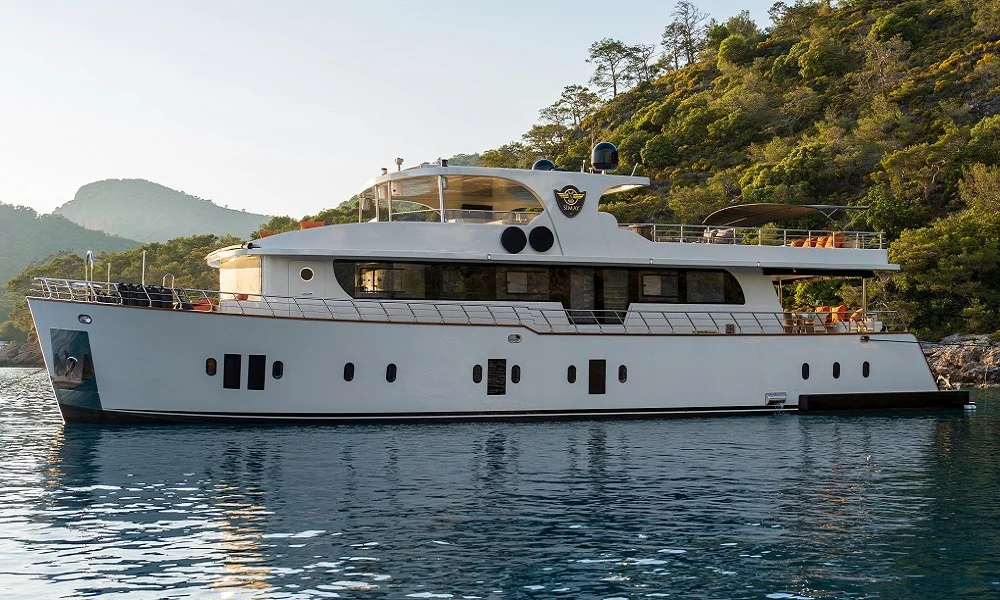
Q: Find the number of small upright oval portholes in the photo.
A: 11